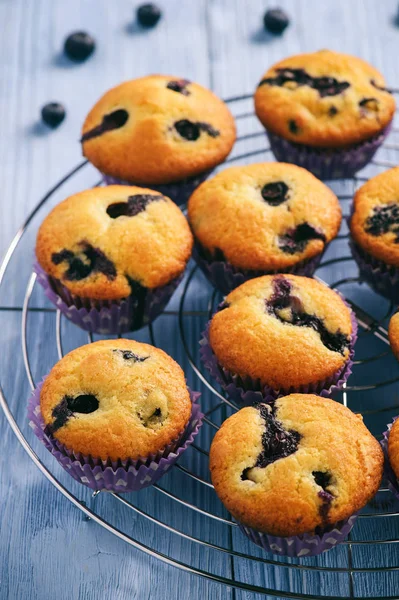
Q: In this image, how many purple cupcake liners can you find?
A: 9